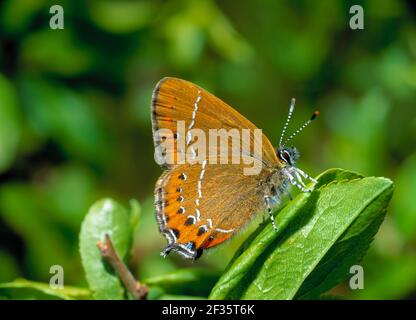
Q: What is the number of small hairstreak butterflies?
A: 1